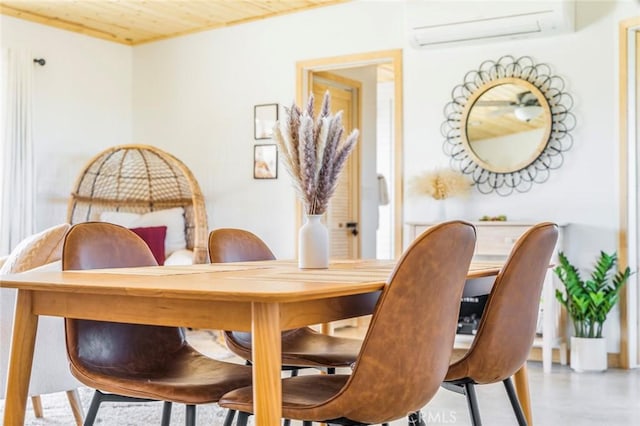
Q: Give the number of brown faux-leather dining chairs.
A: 4